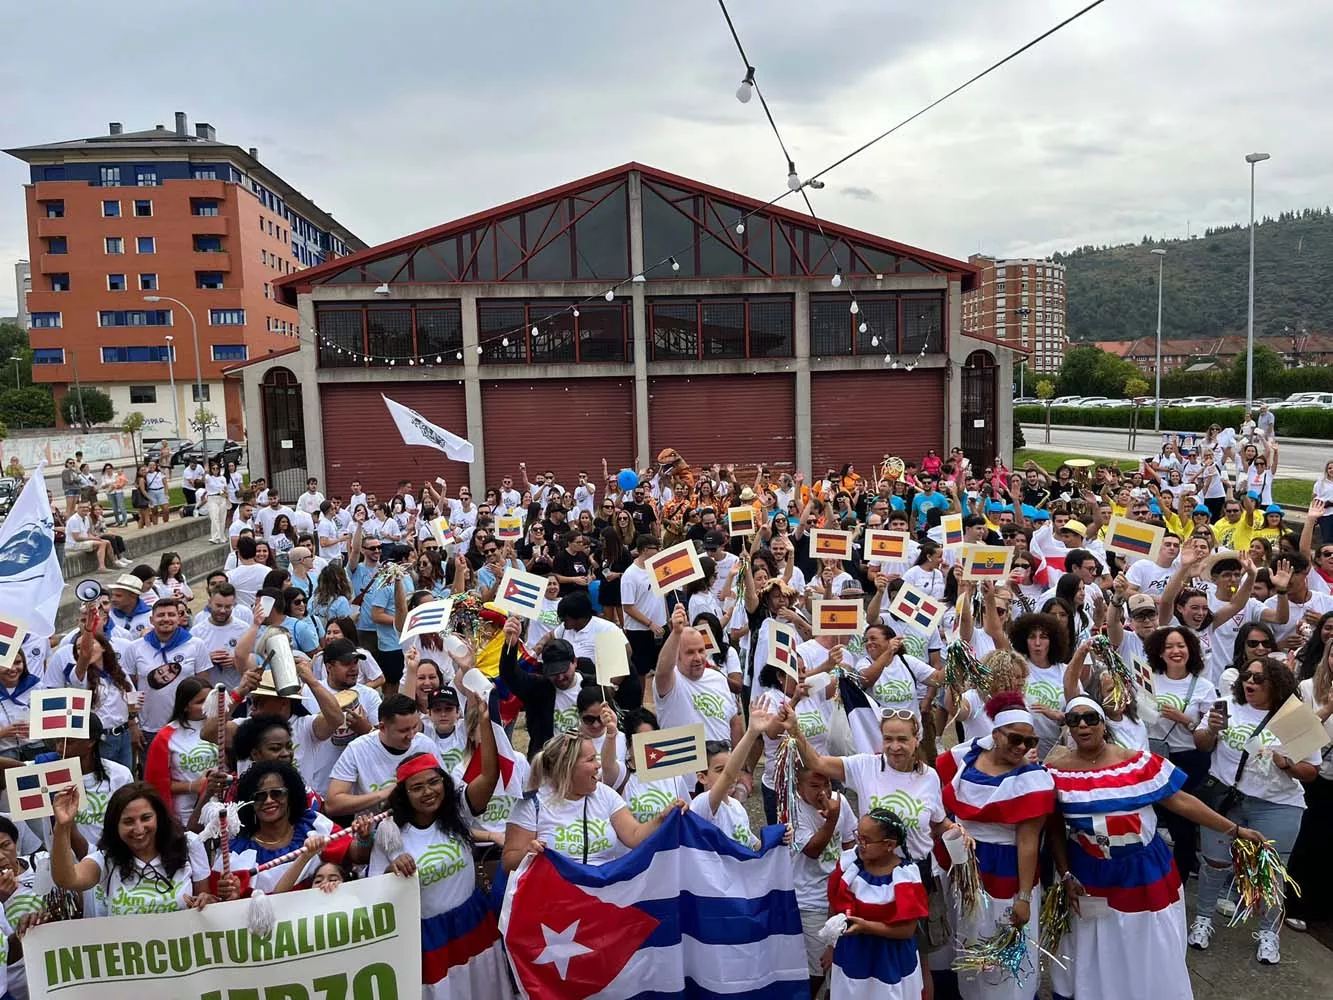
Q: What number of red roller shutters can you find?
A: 4